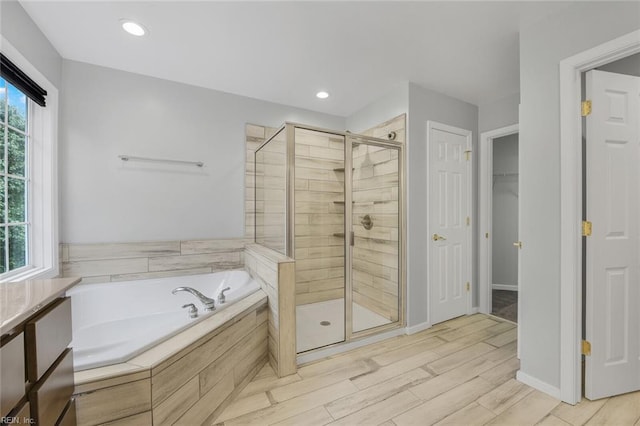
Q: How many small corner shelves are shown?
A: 3